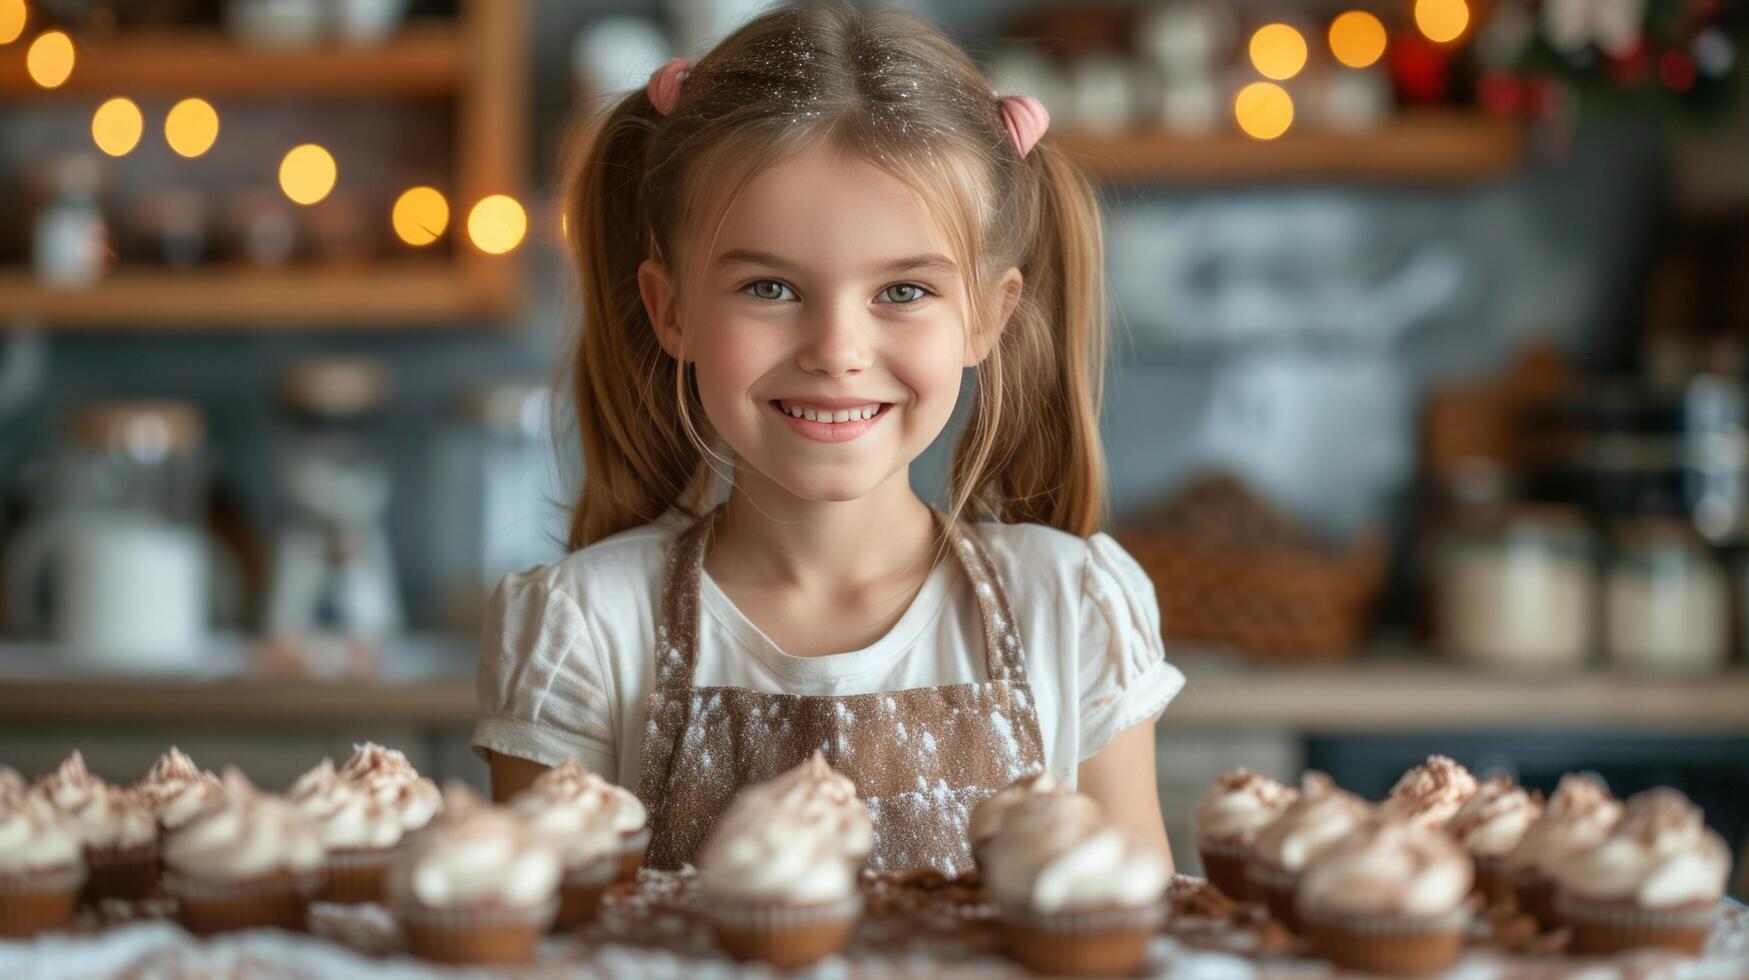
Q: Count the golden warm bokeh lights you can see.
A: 11